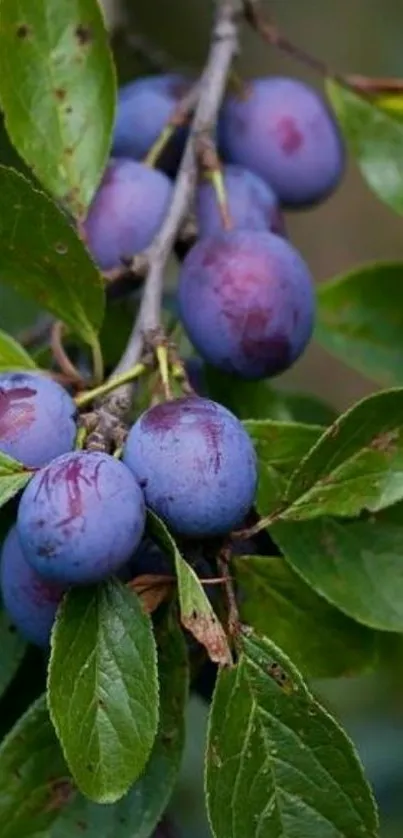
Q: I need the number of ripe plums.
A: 9